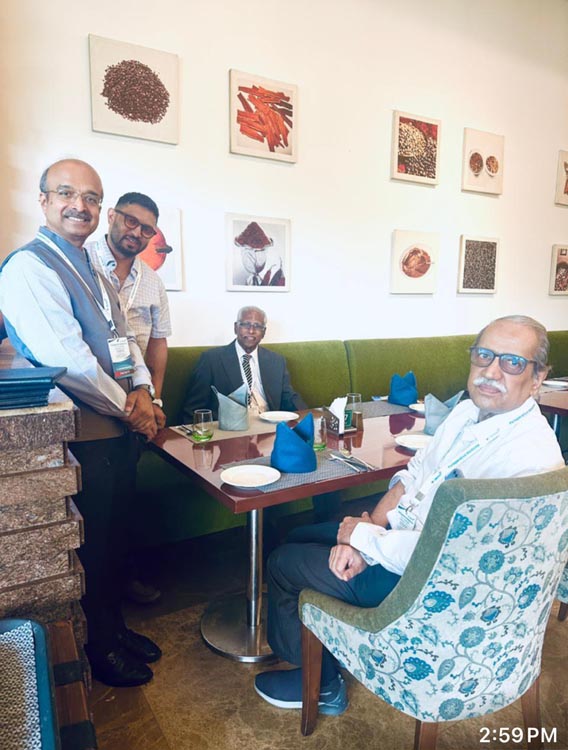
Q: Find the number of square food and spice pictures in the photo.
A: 10